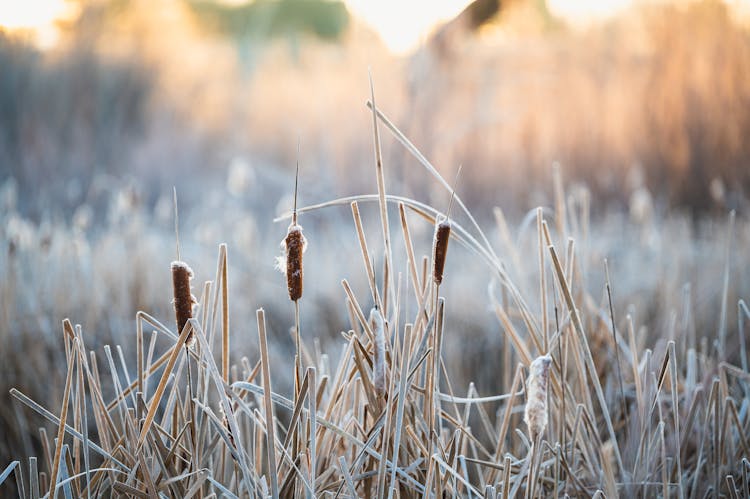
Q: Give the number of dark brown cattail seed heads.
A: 3